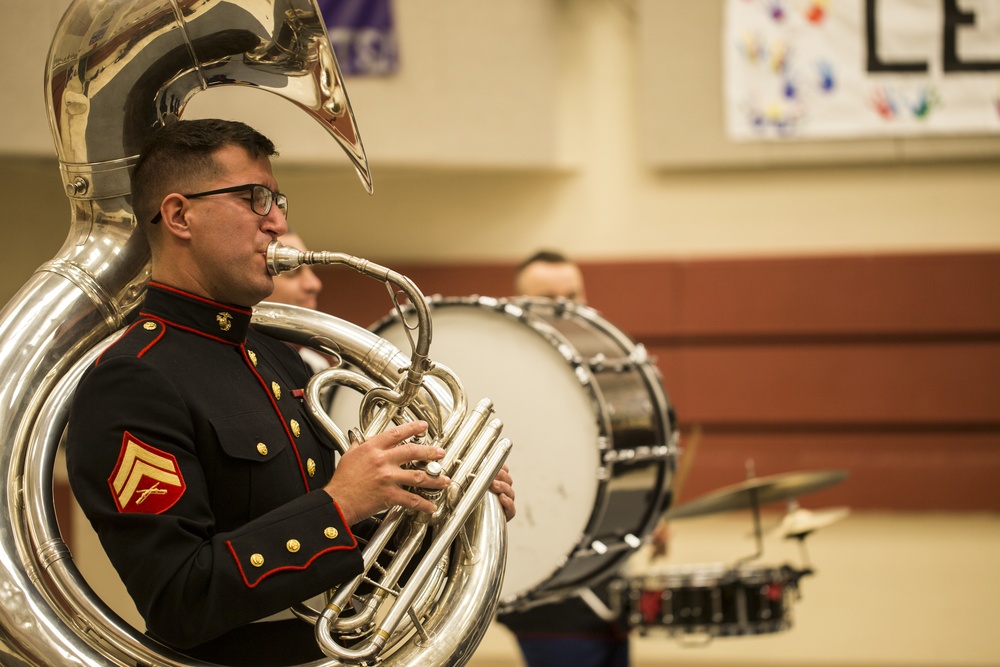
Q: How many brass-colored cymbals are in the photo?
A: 2